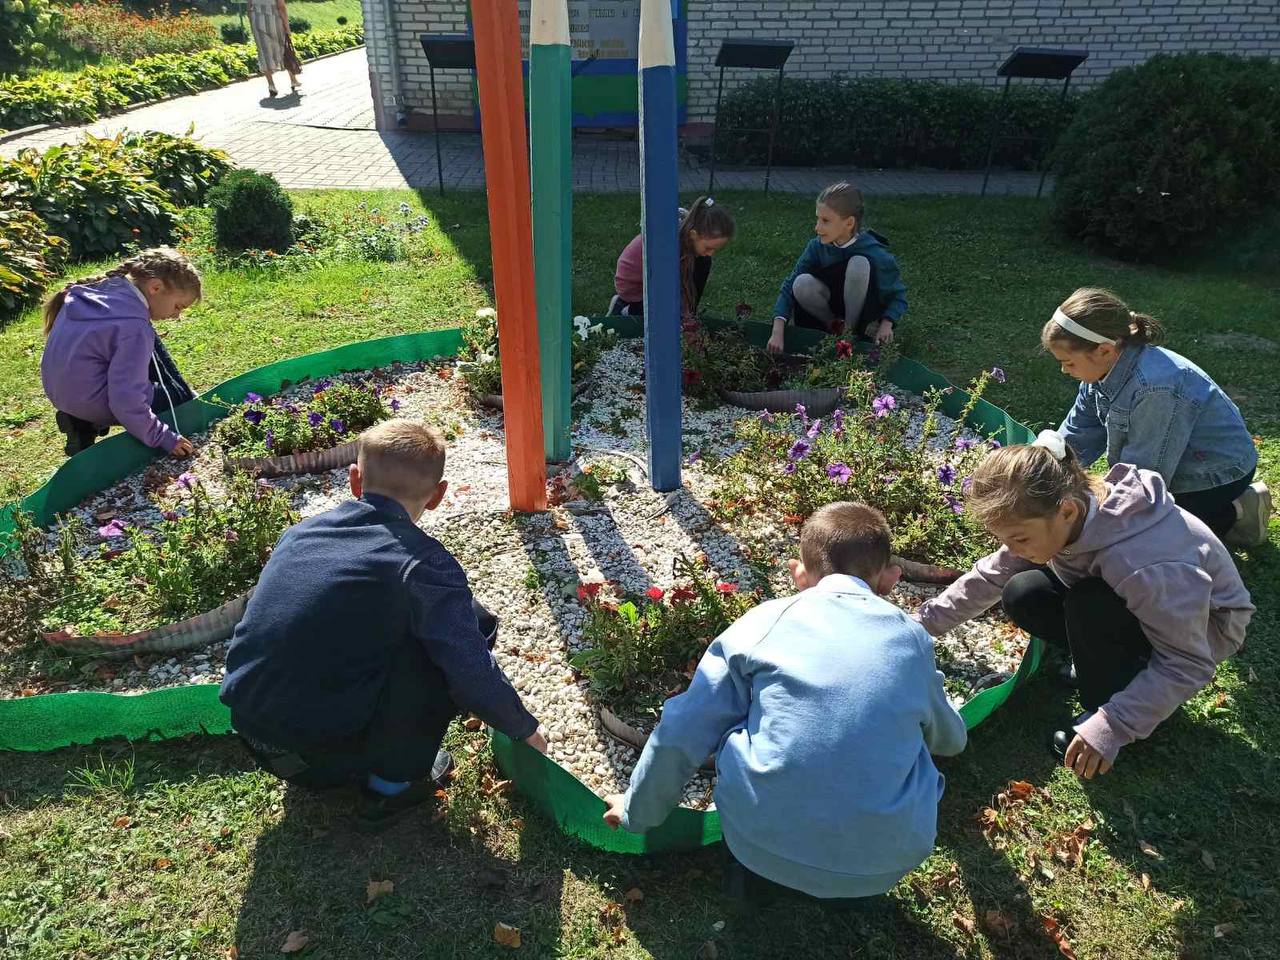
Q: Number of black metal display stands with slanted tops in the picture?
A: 3